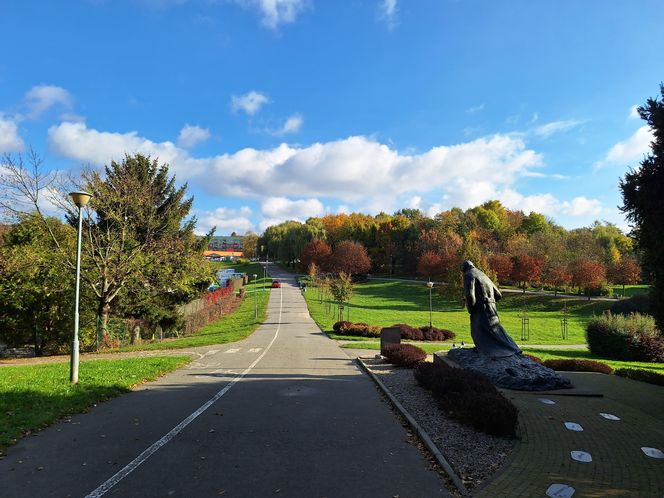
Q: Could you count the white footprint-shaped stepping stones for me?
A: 6